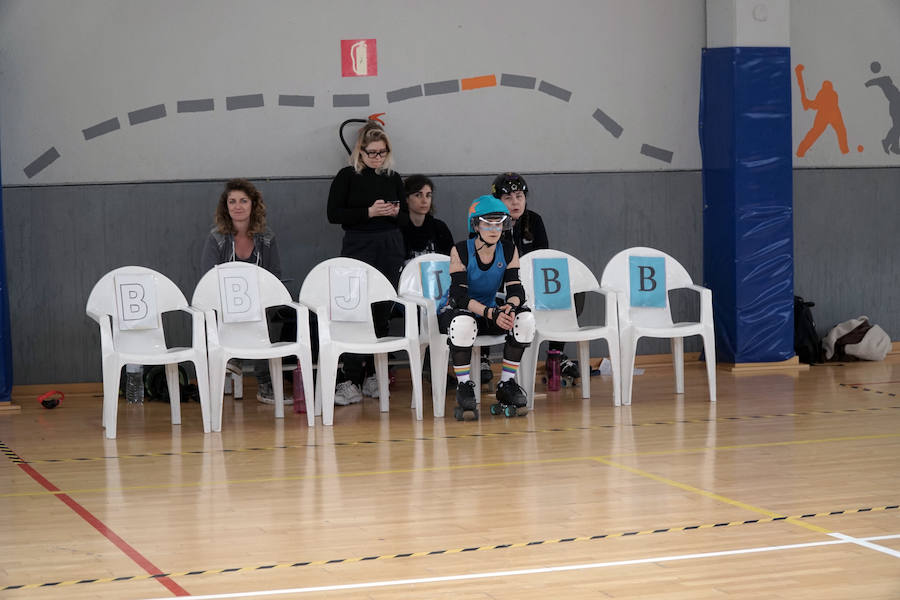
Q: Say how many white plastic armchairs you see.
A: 6